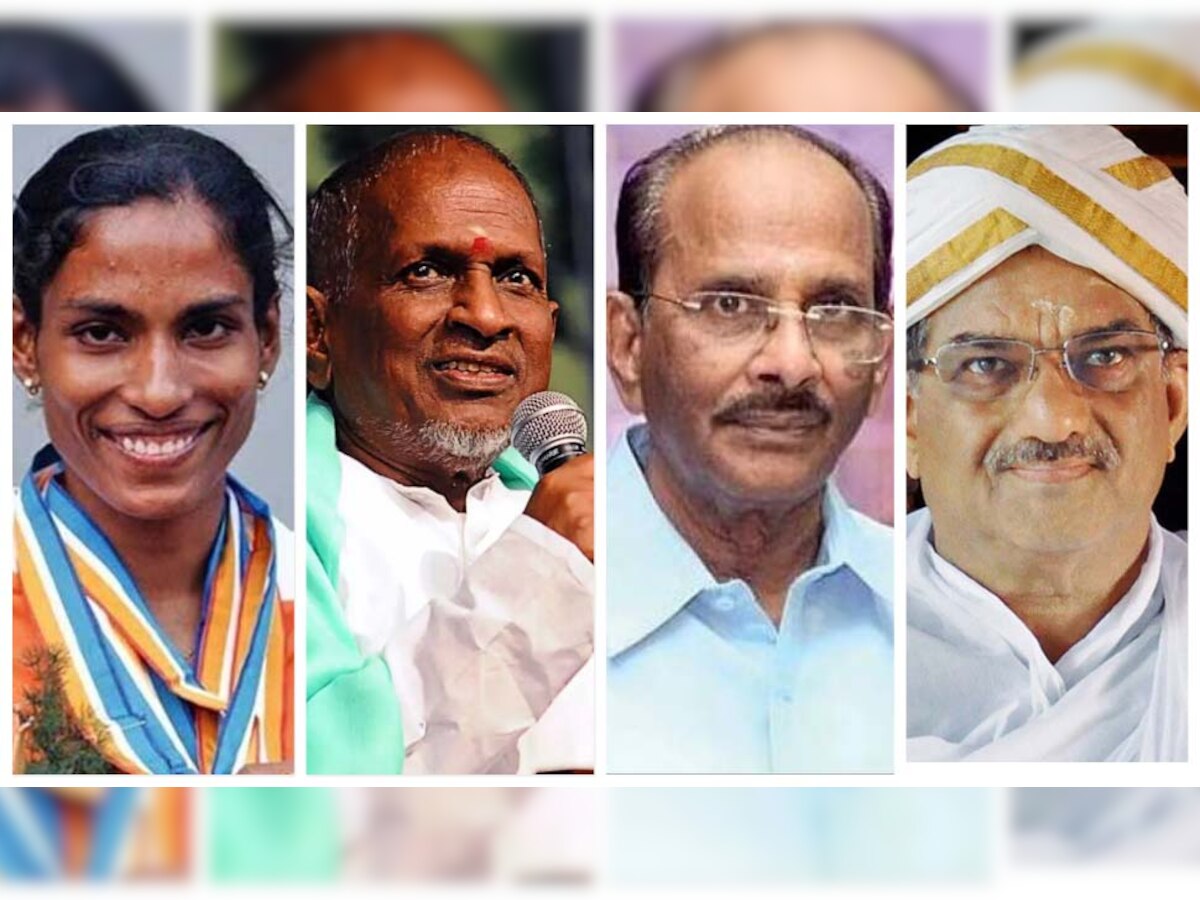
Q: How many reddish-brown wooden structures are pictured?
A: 0